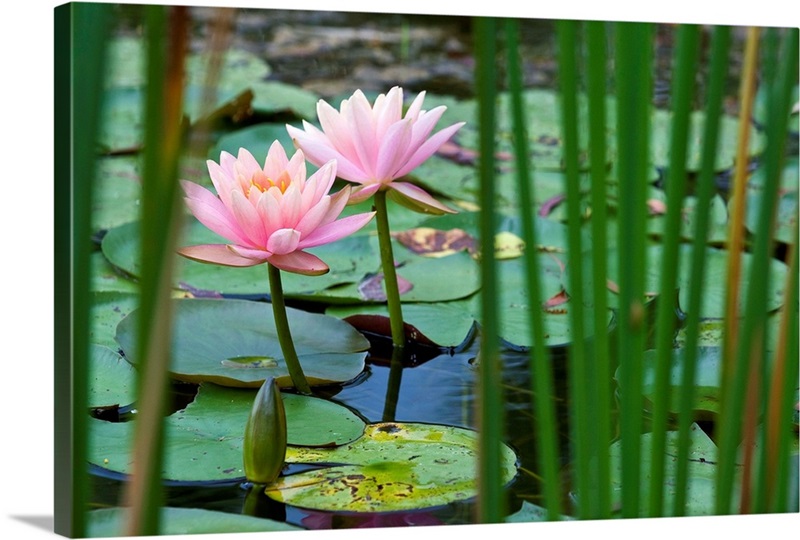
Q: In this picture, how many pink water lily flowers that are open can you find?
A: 2